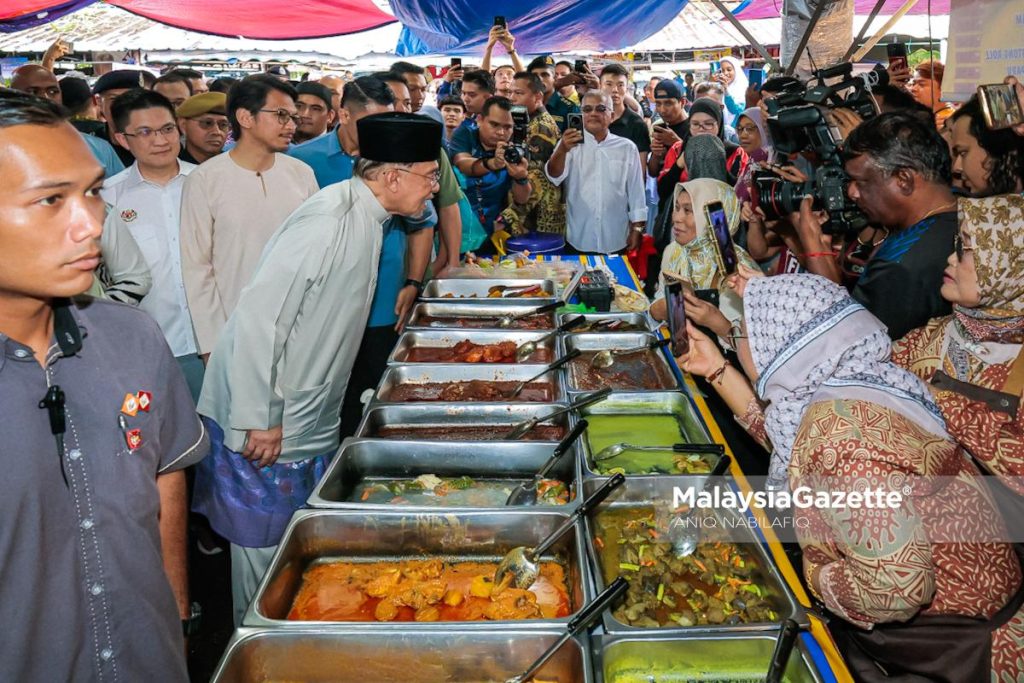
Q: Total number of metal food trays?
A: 13